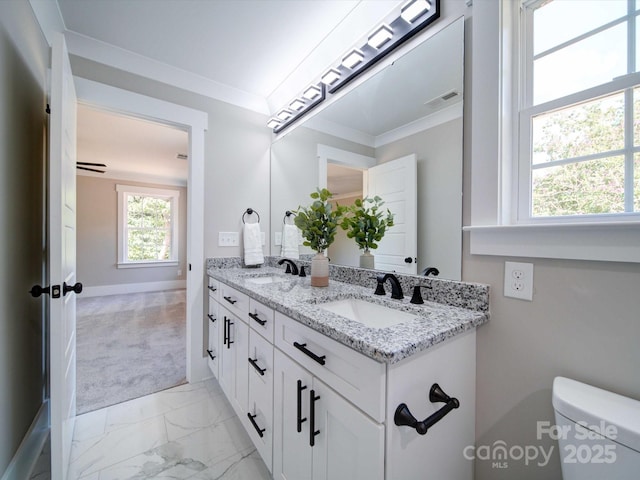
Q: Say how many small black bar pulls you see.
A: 12